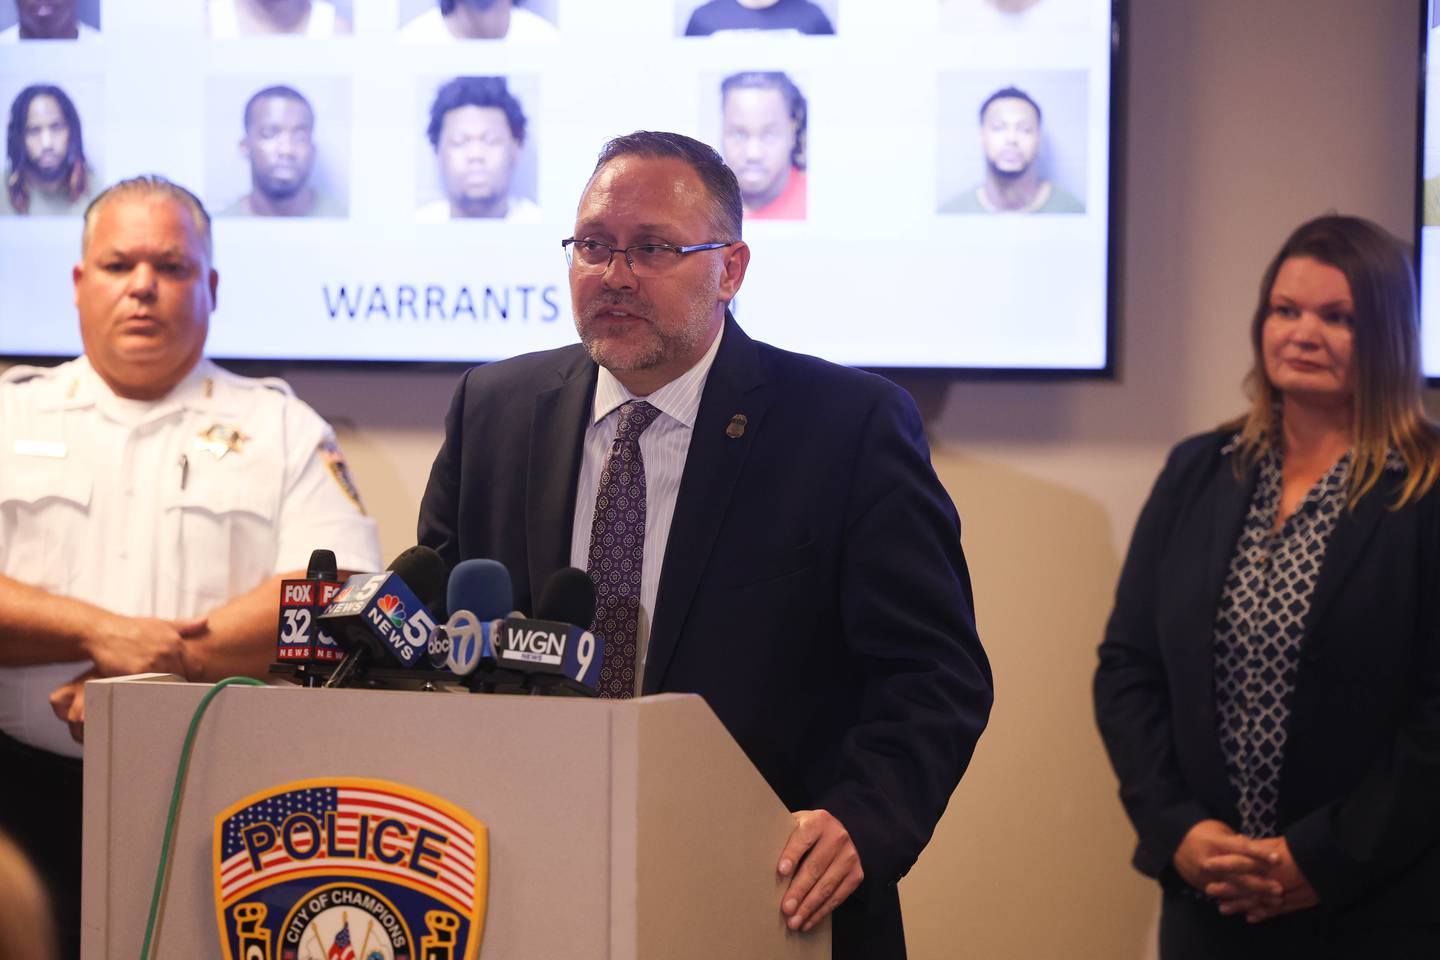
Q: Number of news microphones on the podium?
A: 4